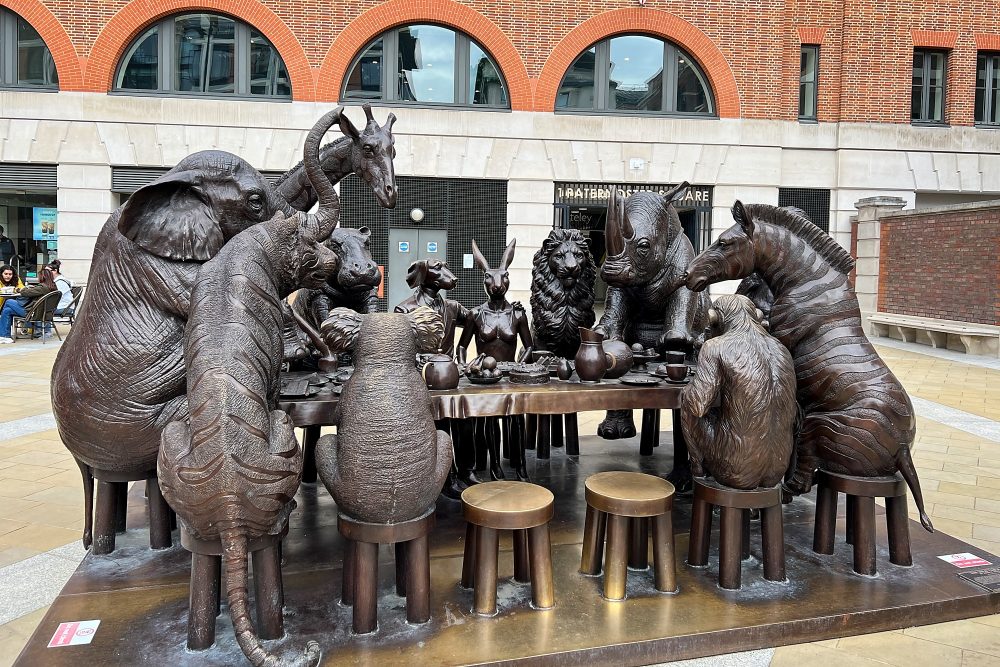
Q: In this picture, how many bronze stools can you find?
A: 7